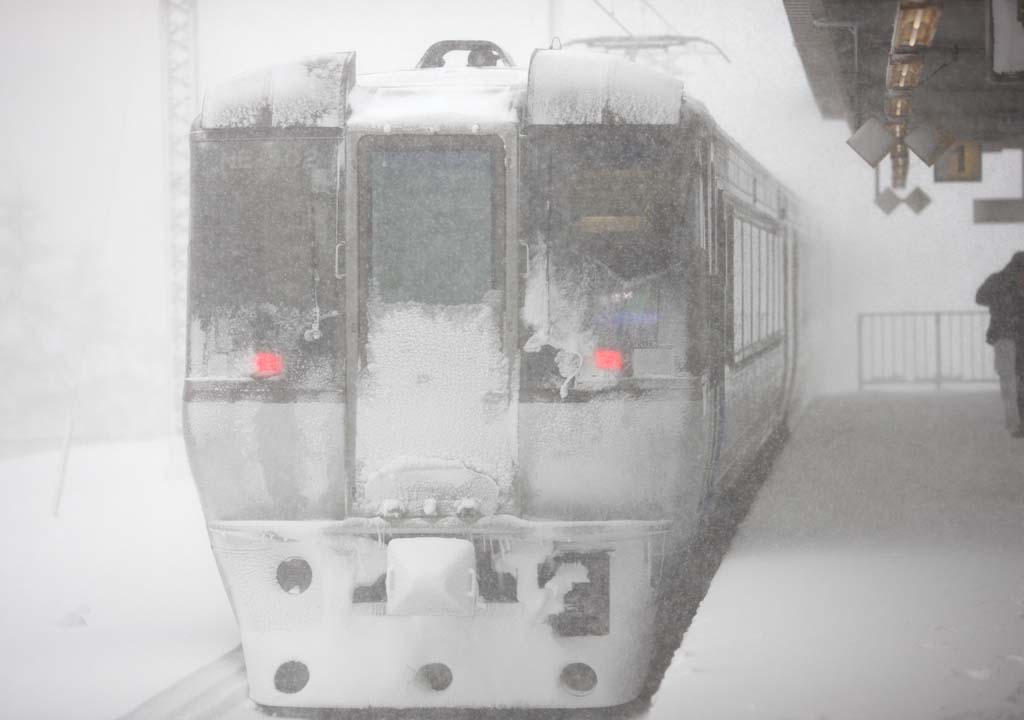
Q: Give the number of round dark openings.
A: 4